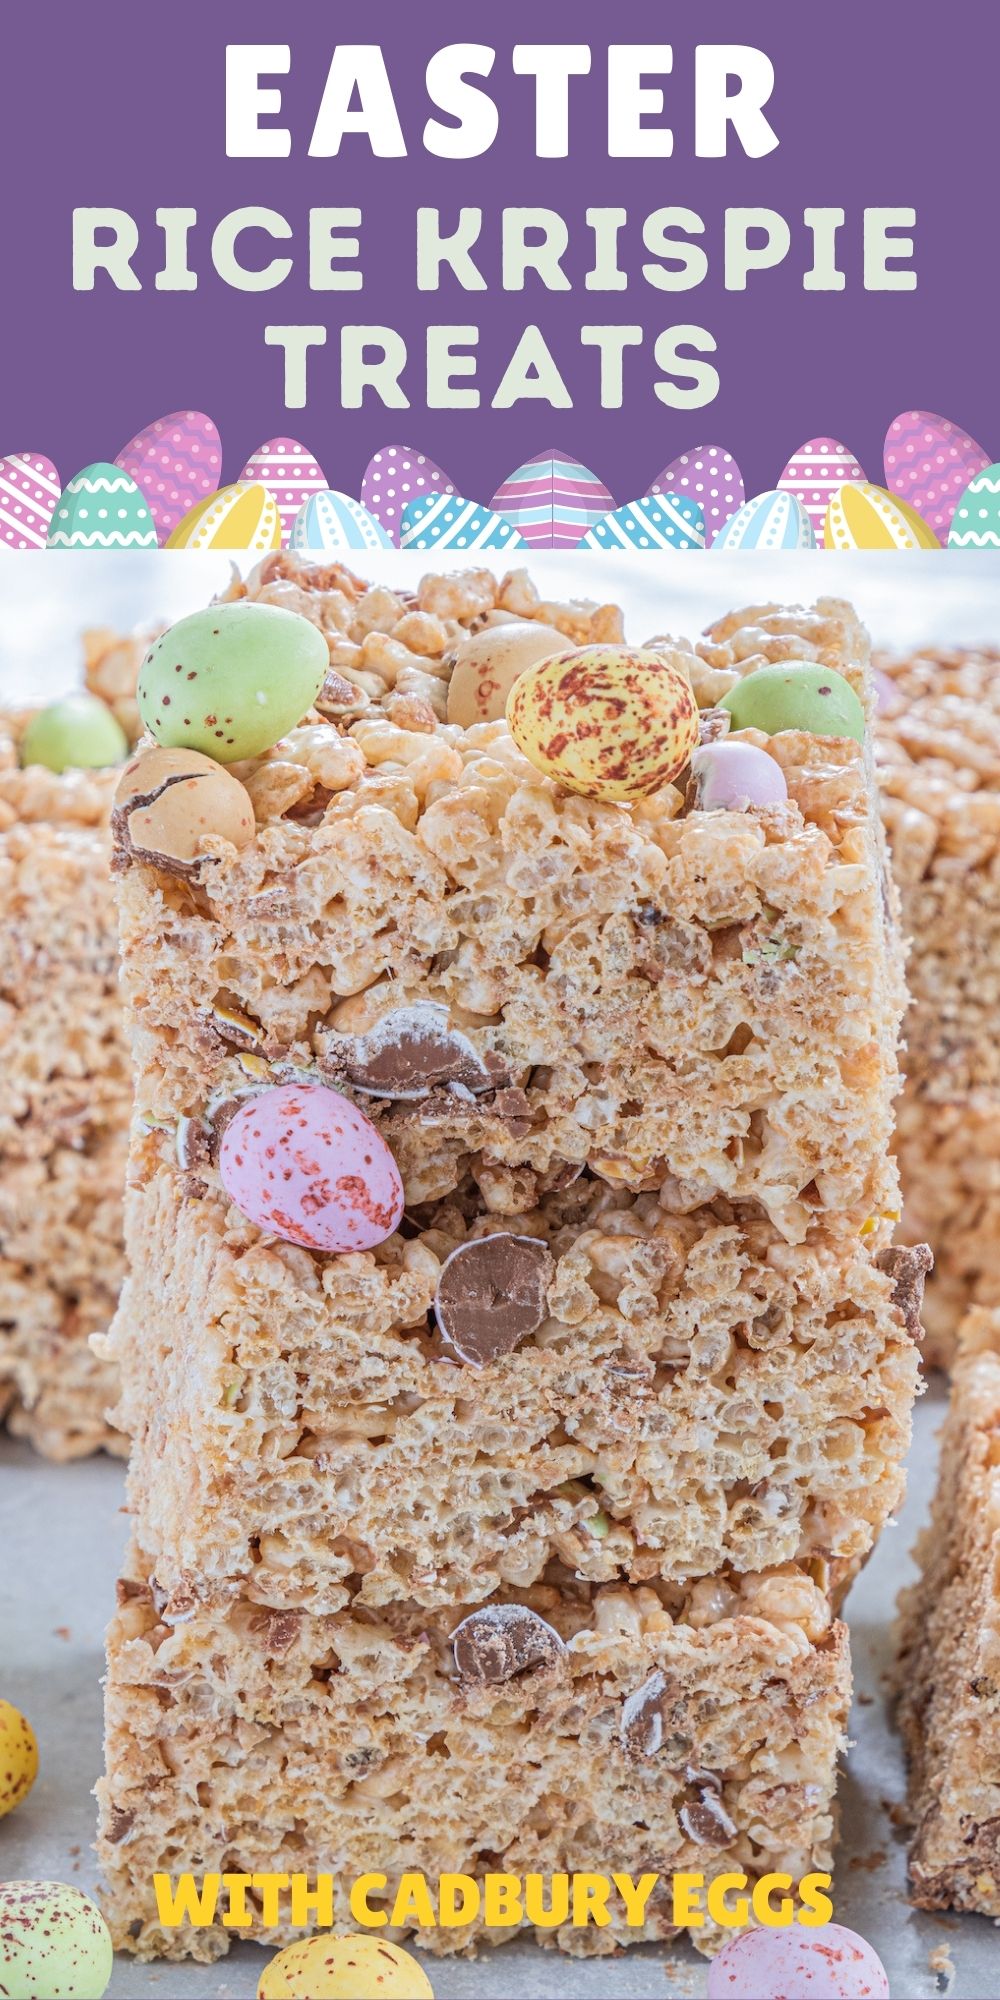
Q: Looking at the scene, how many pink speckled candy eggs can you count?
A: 2